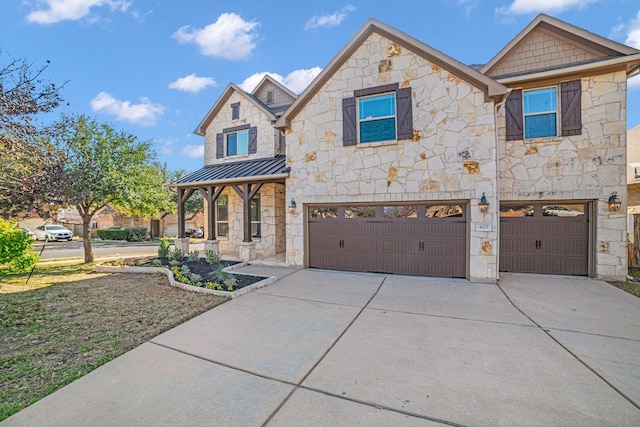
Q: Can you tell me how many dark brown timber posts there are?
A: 3